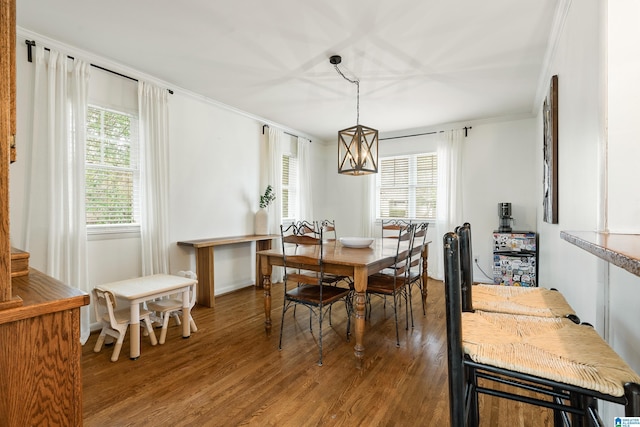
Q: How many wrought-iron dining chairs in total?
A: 6